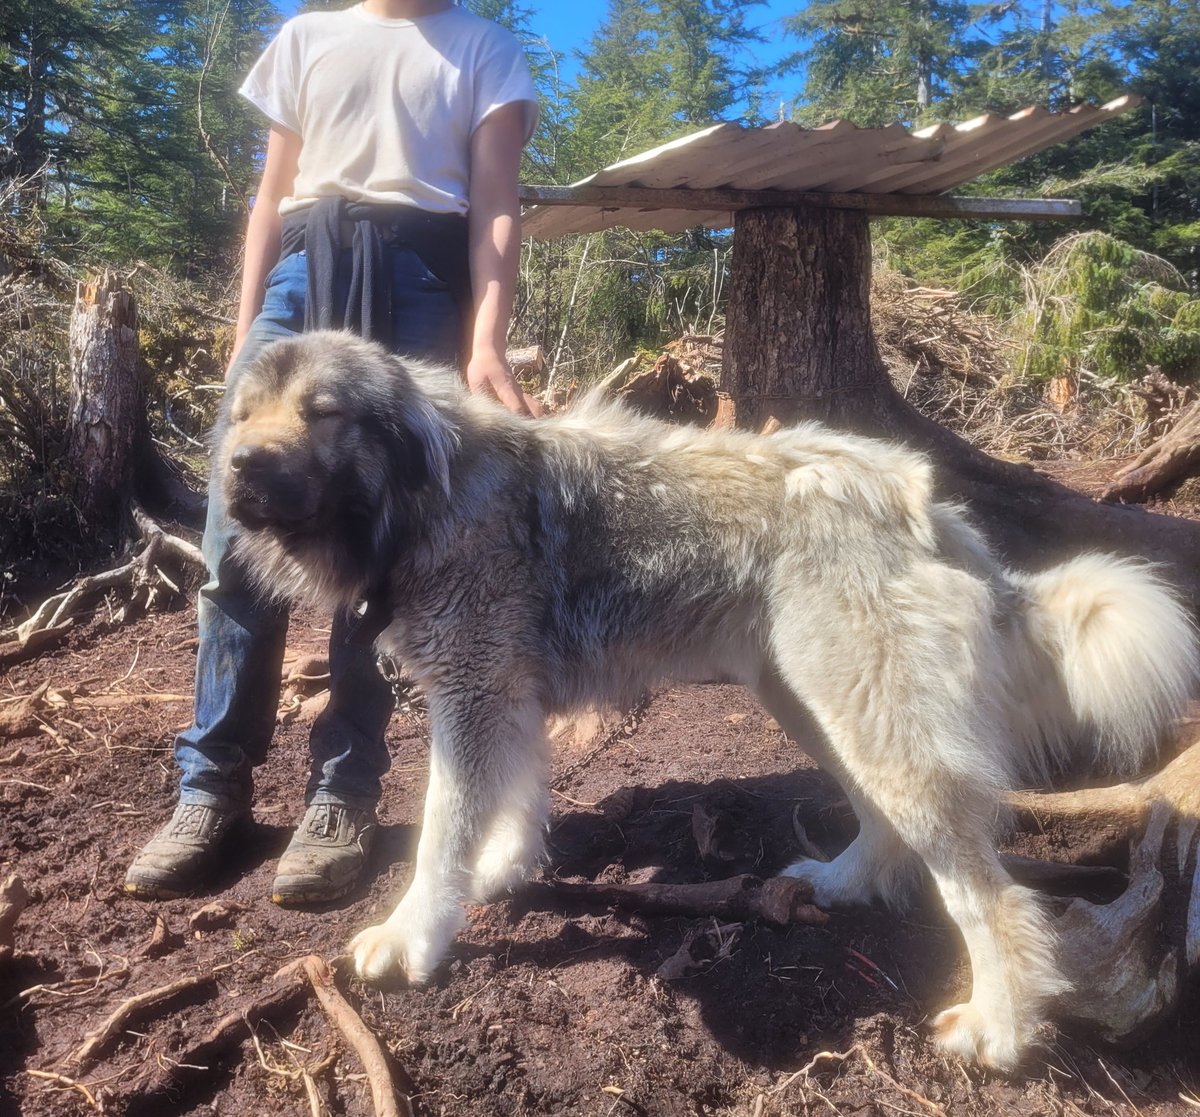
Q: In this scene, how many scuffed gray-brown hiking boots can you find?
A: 2